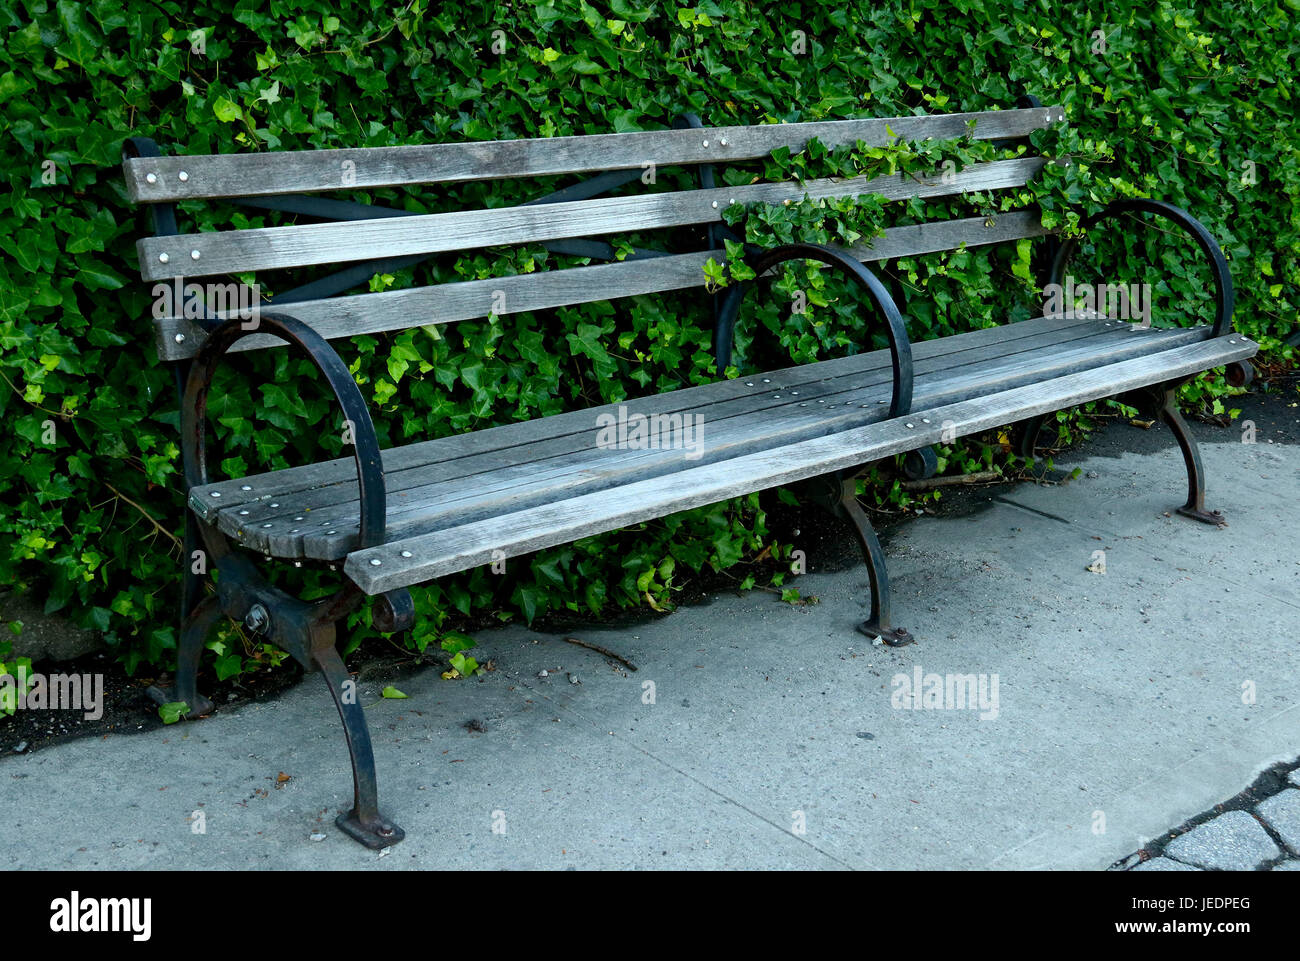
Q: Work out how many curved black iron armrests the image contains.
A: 3